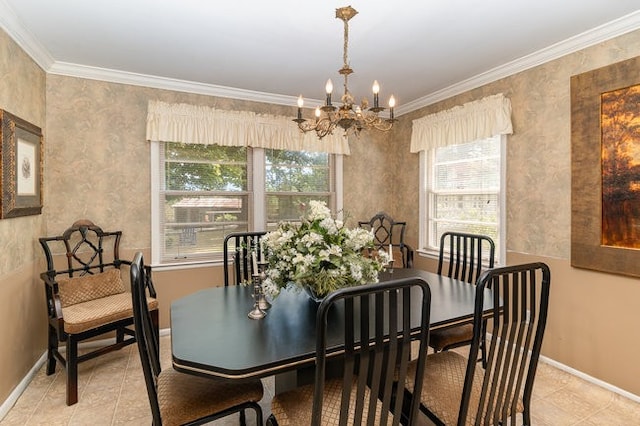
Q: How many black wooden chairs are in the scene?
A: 7